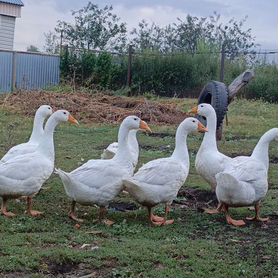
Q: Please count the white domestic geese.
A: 7